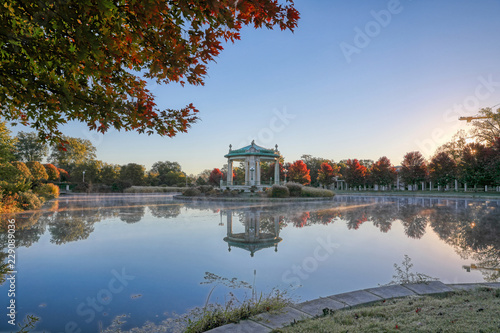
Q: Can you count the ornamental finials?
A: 3